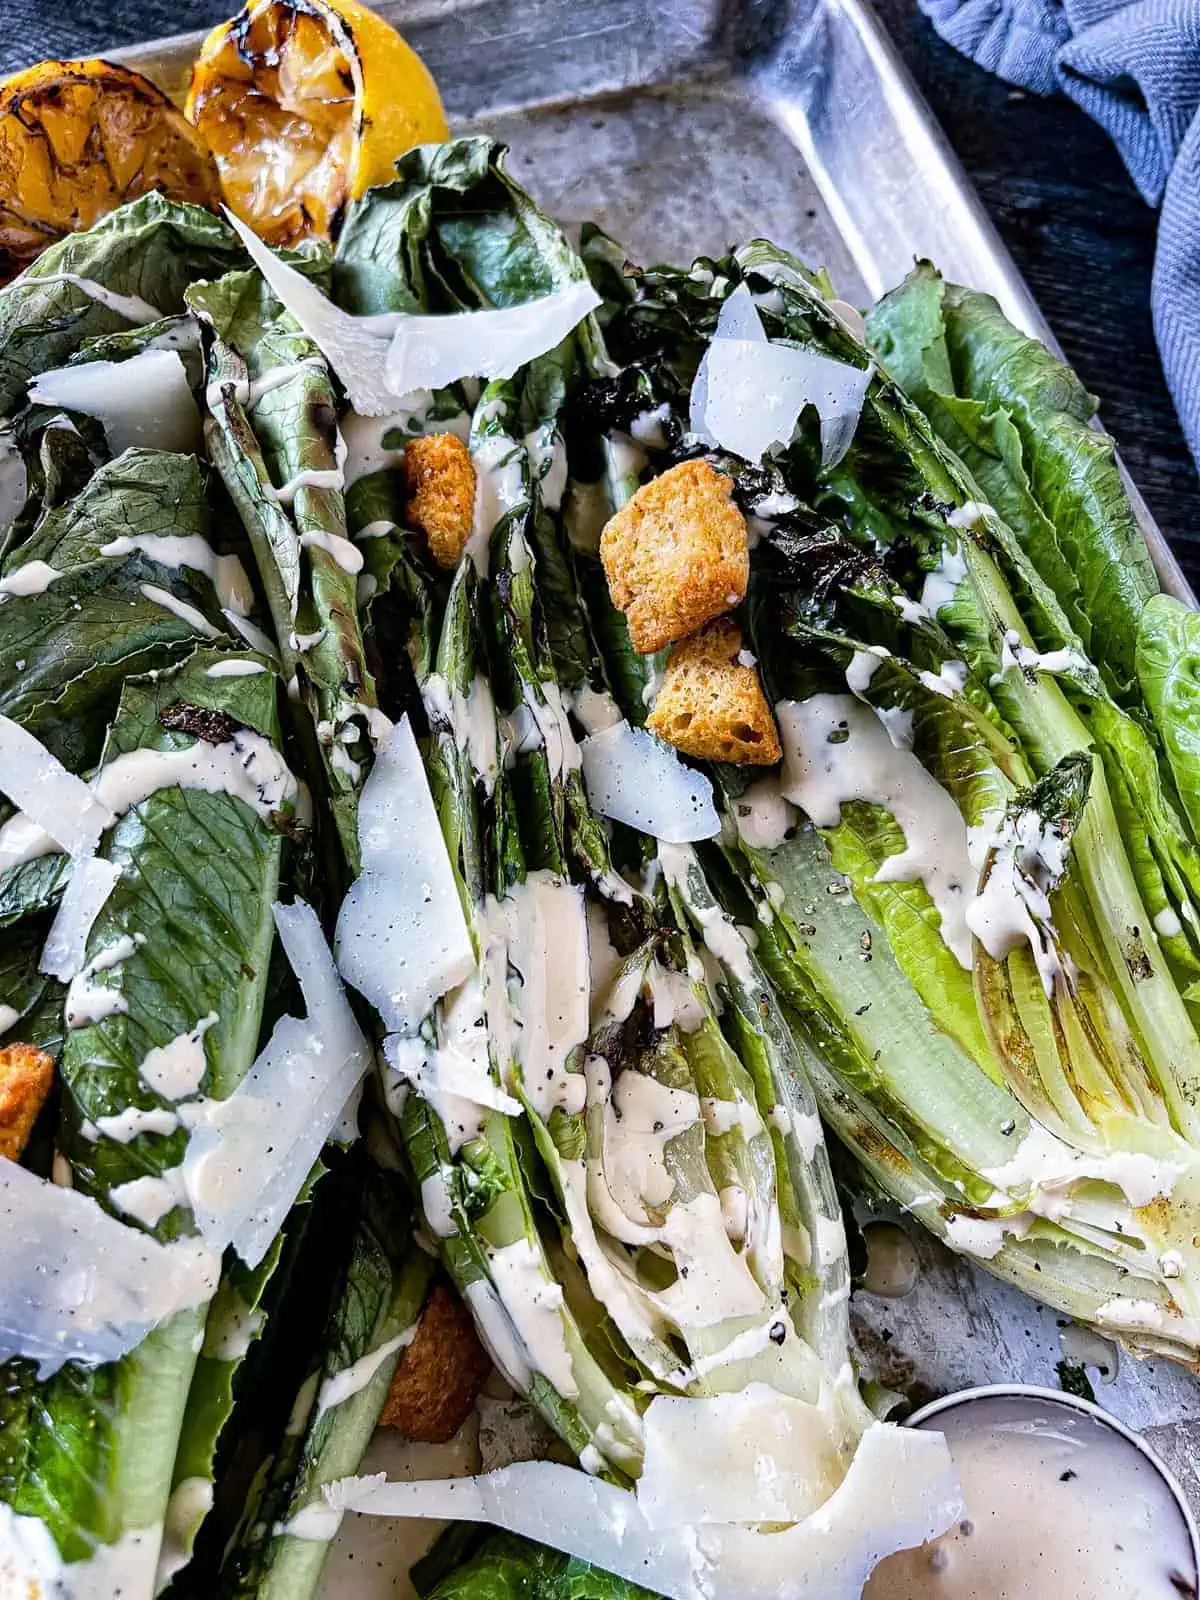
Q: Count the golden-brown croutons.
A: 5